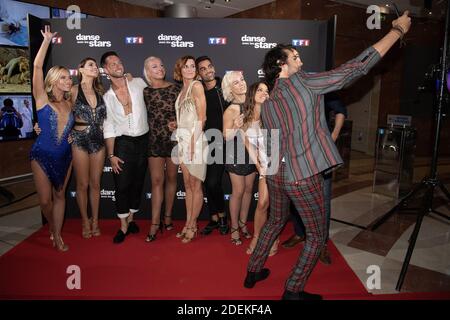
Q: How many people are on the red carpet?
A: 10